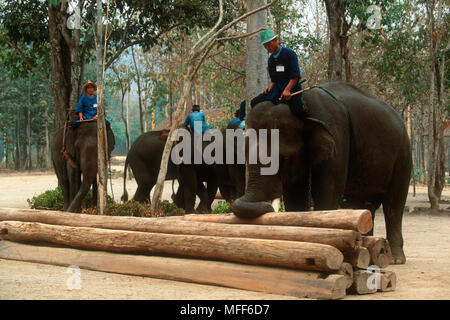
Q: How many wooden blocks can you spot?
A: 9